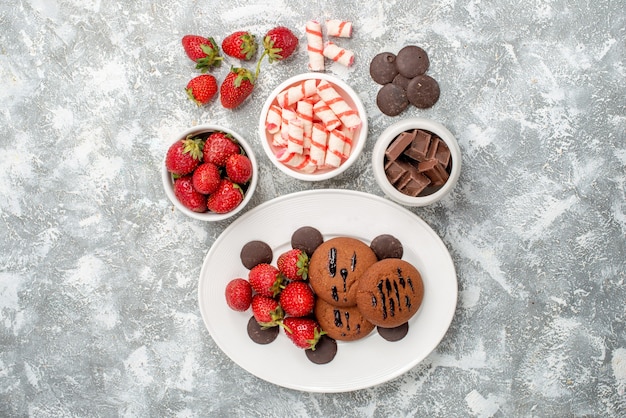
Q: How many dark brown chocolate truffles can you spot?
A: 11